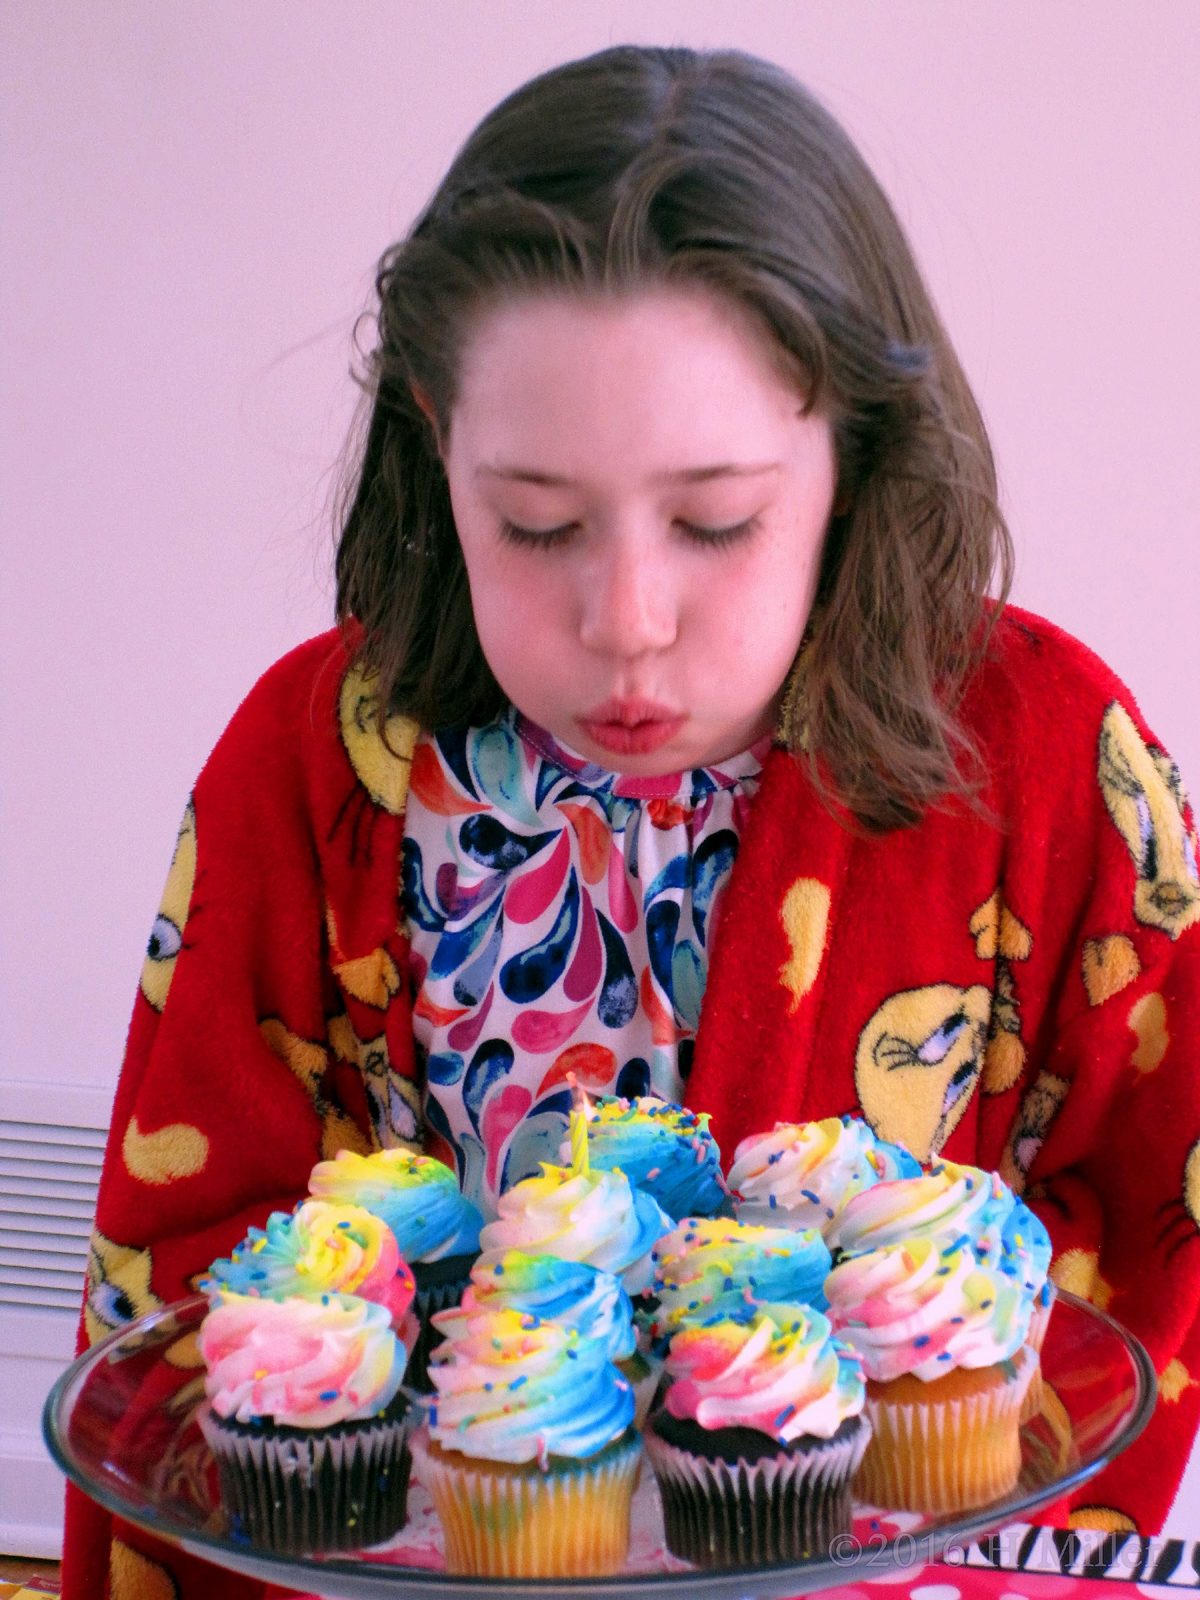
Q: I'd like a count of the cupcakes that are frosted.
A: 12